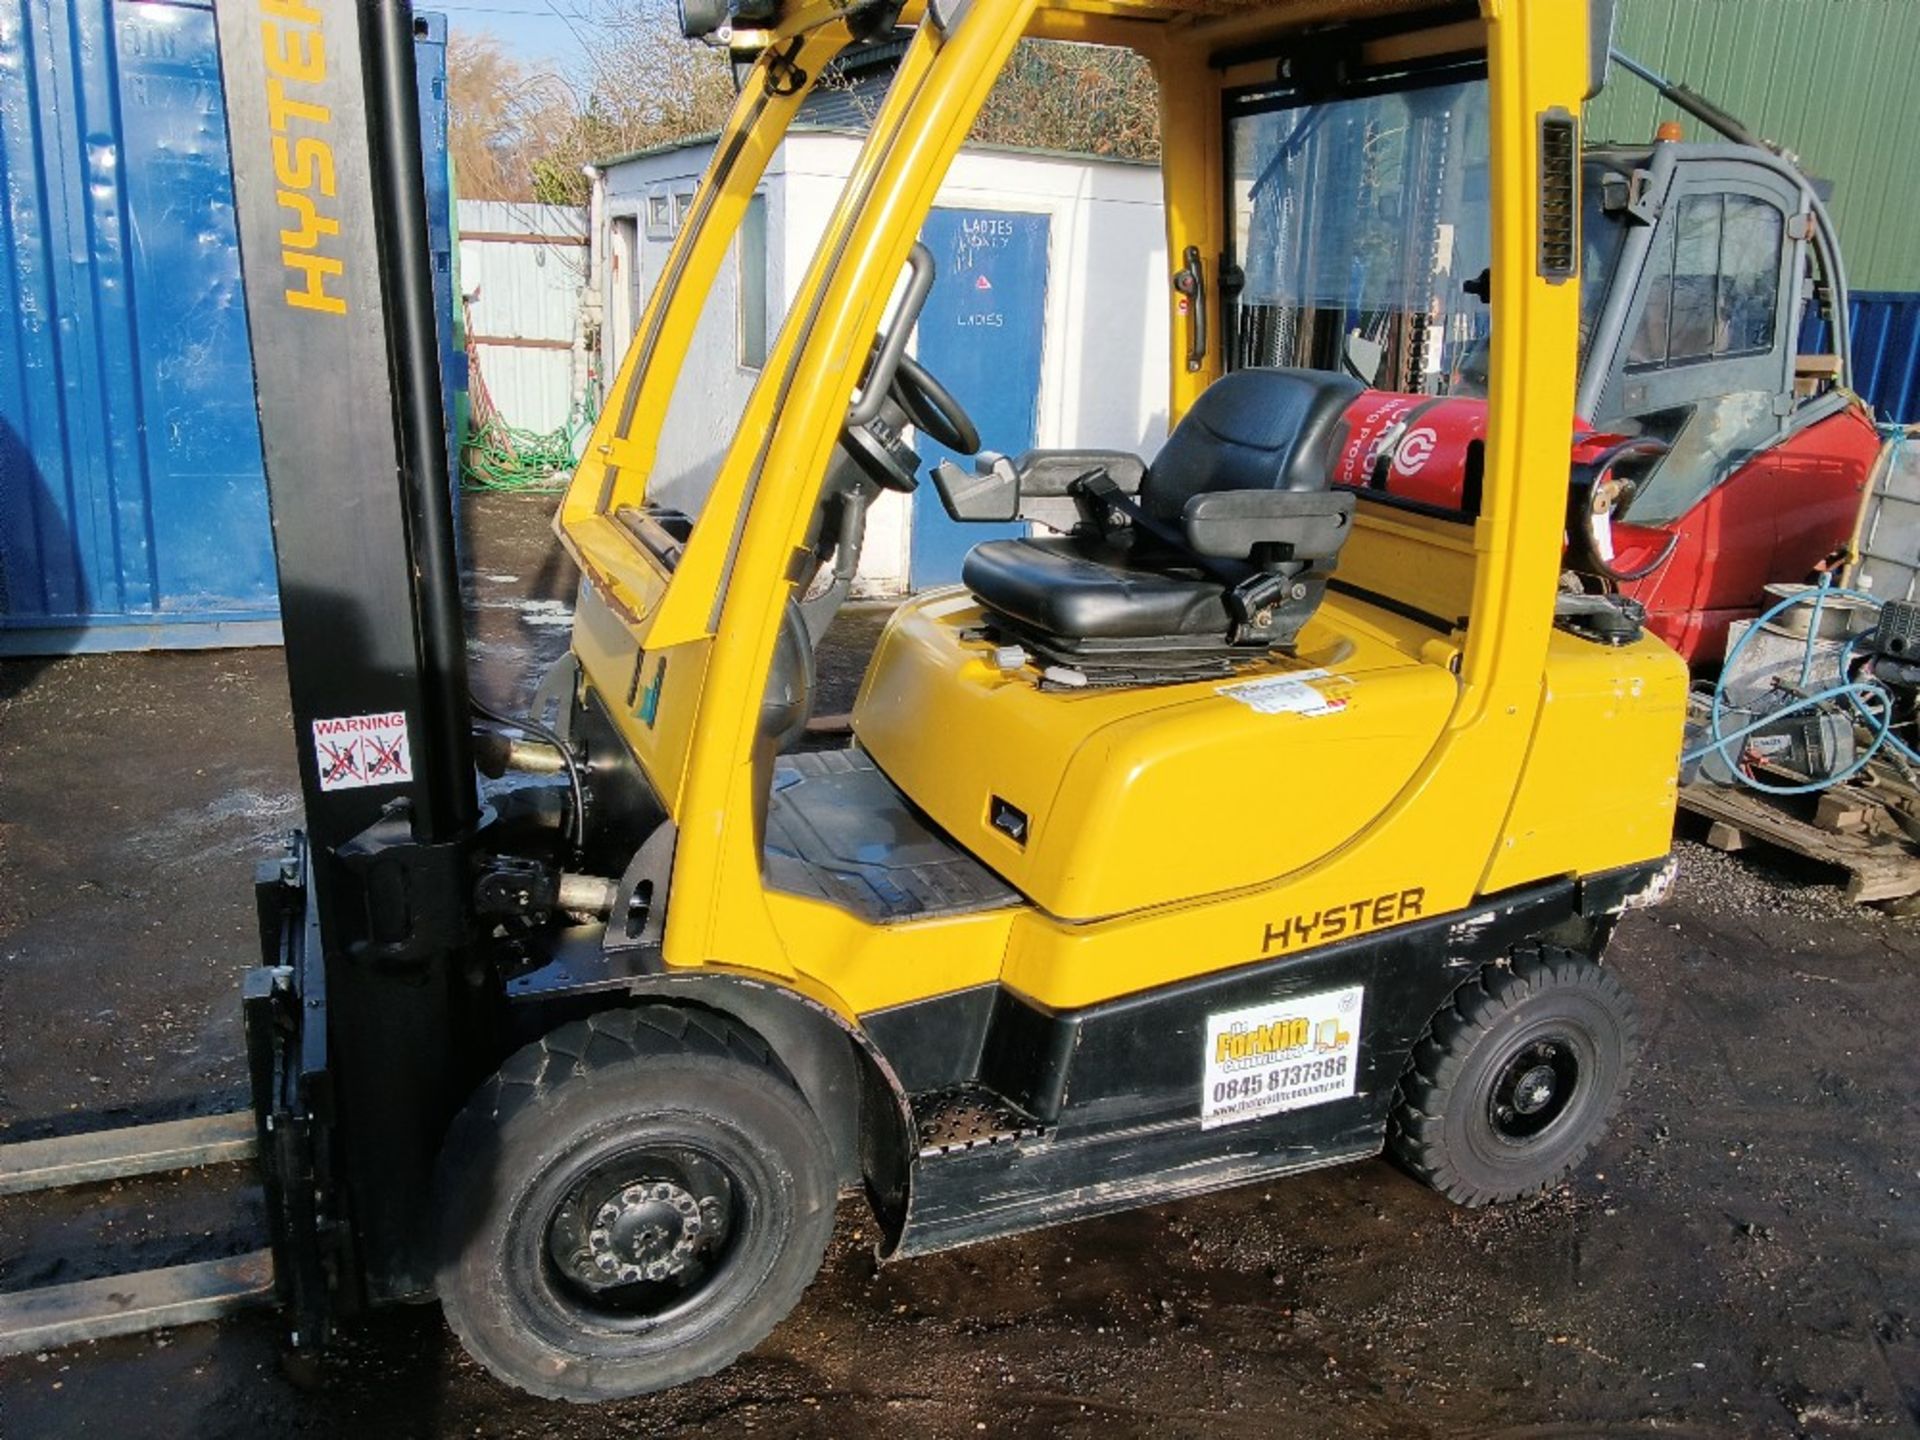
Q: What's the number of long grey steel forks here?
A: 2